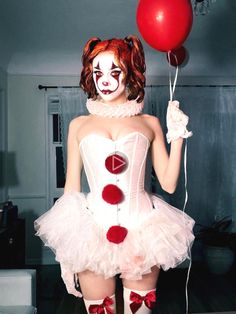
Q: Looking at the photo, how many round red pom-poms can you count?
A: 3